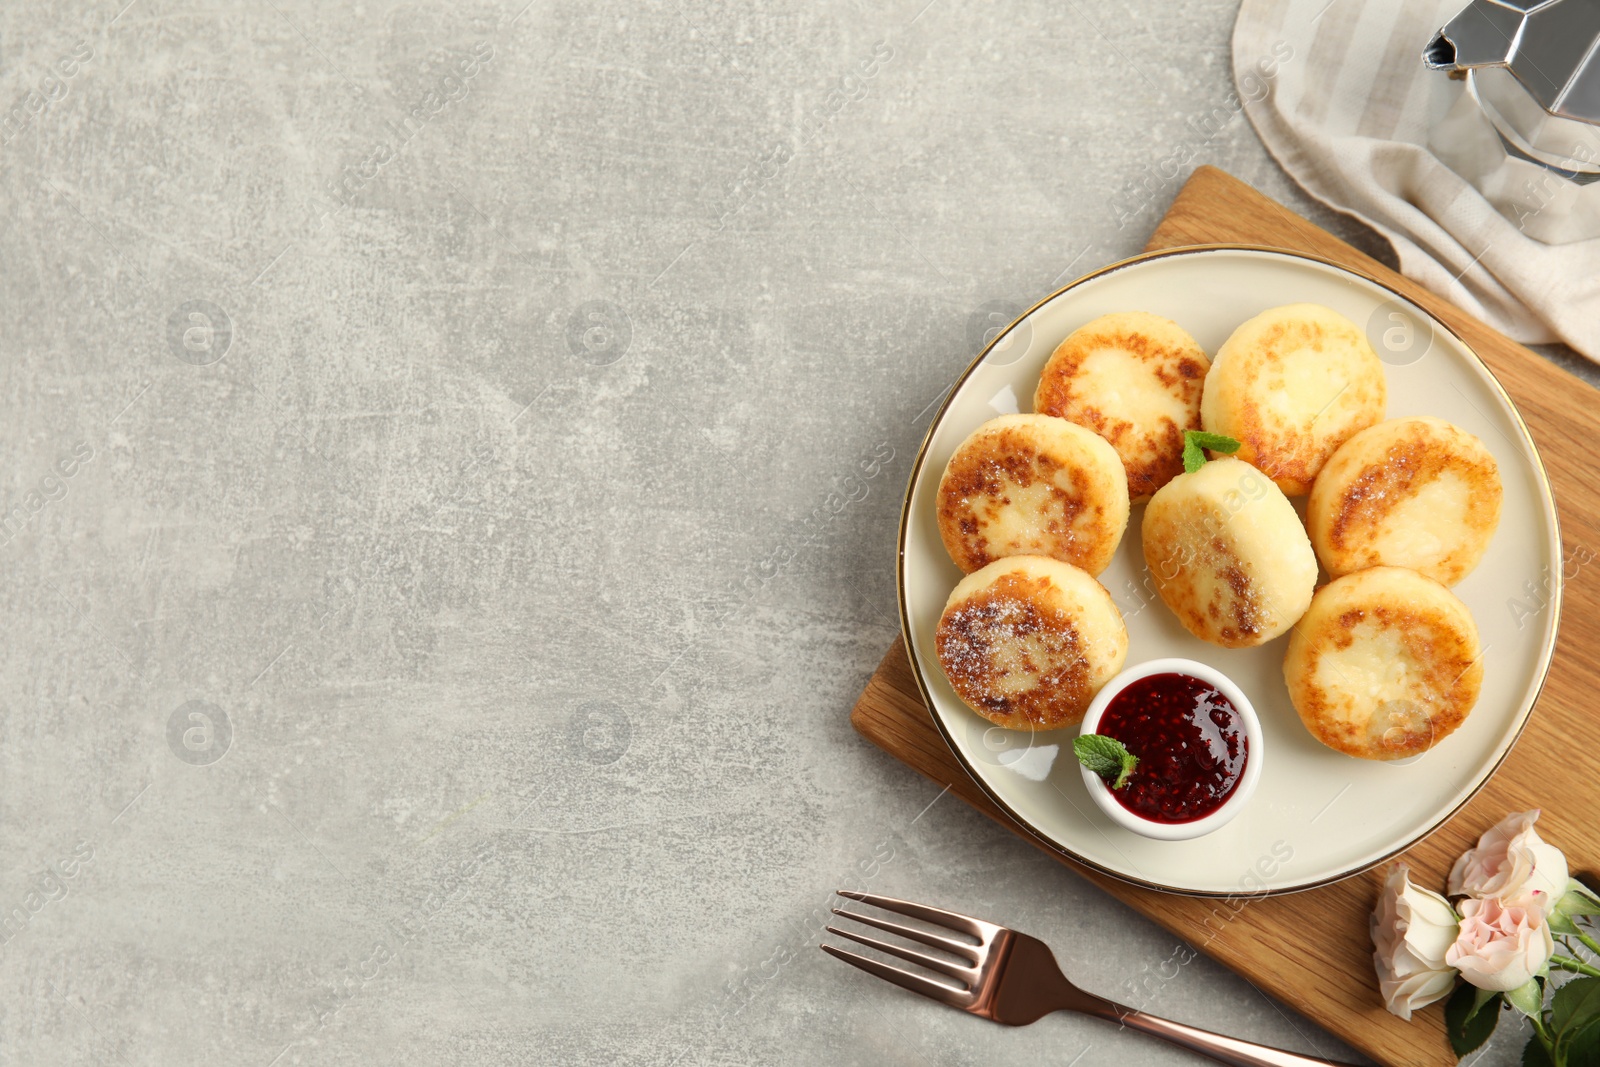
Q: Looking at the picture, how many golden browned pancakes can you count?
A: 7